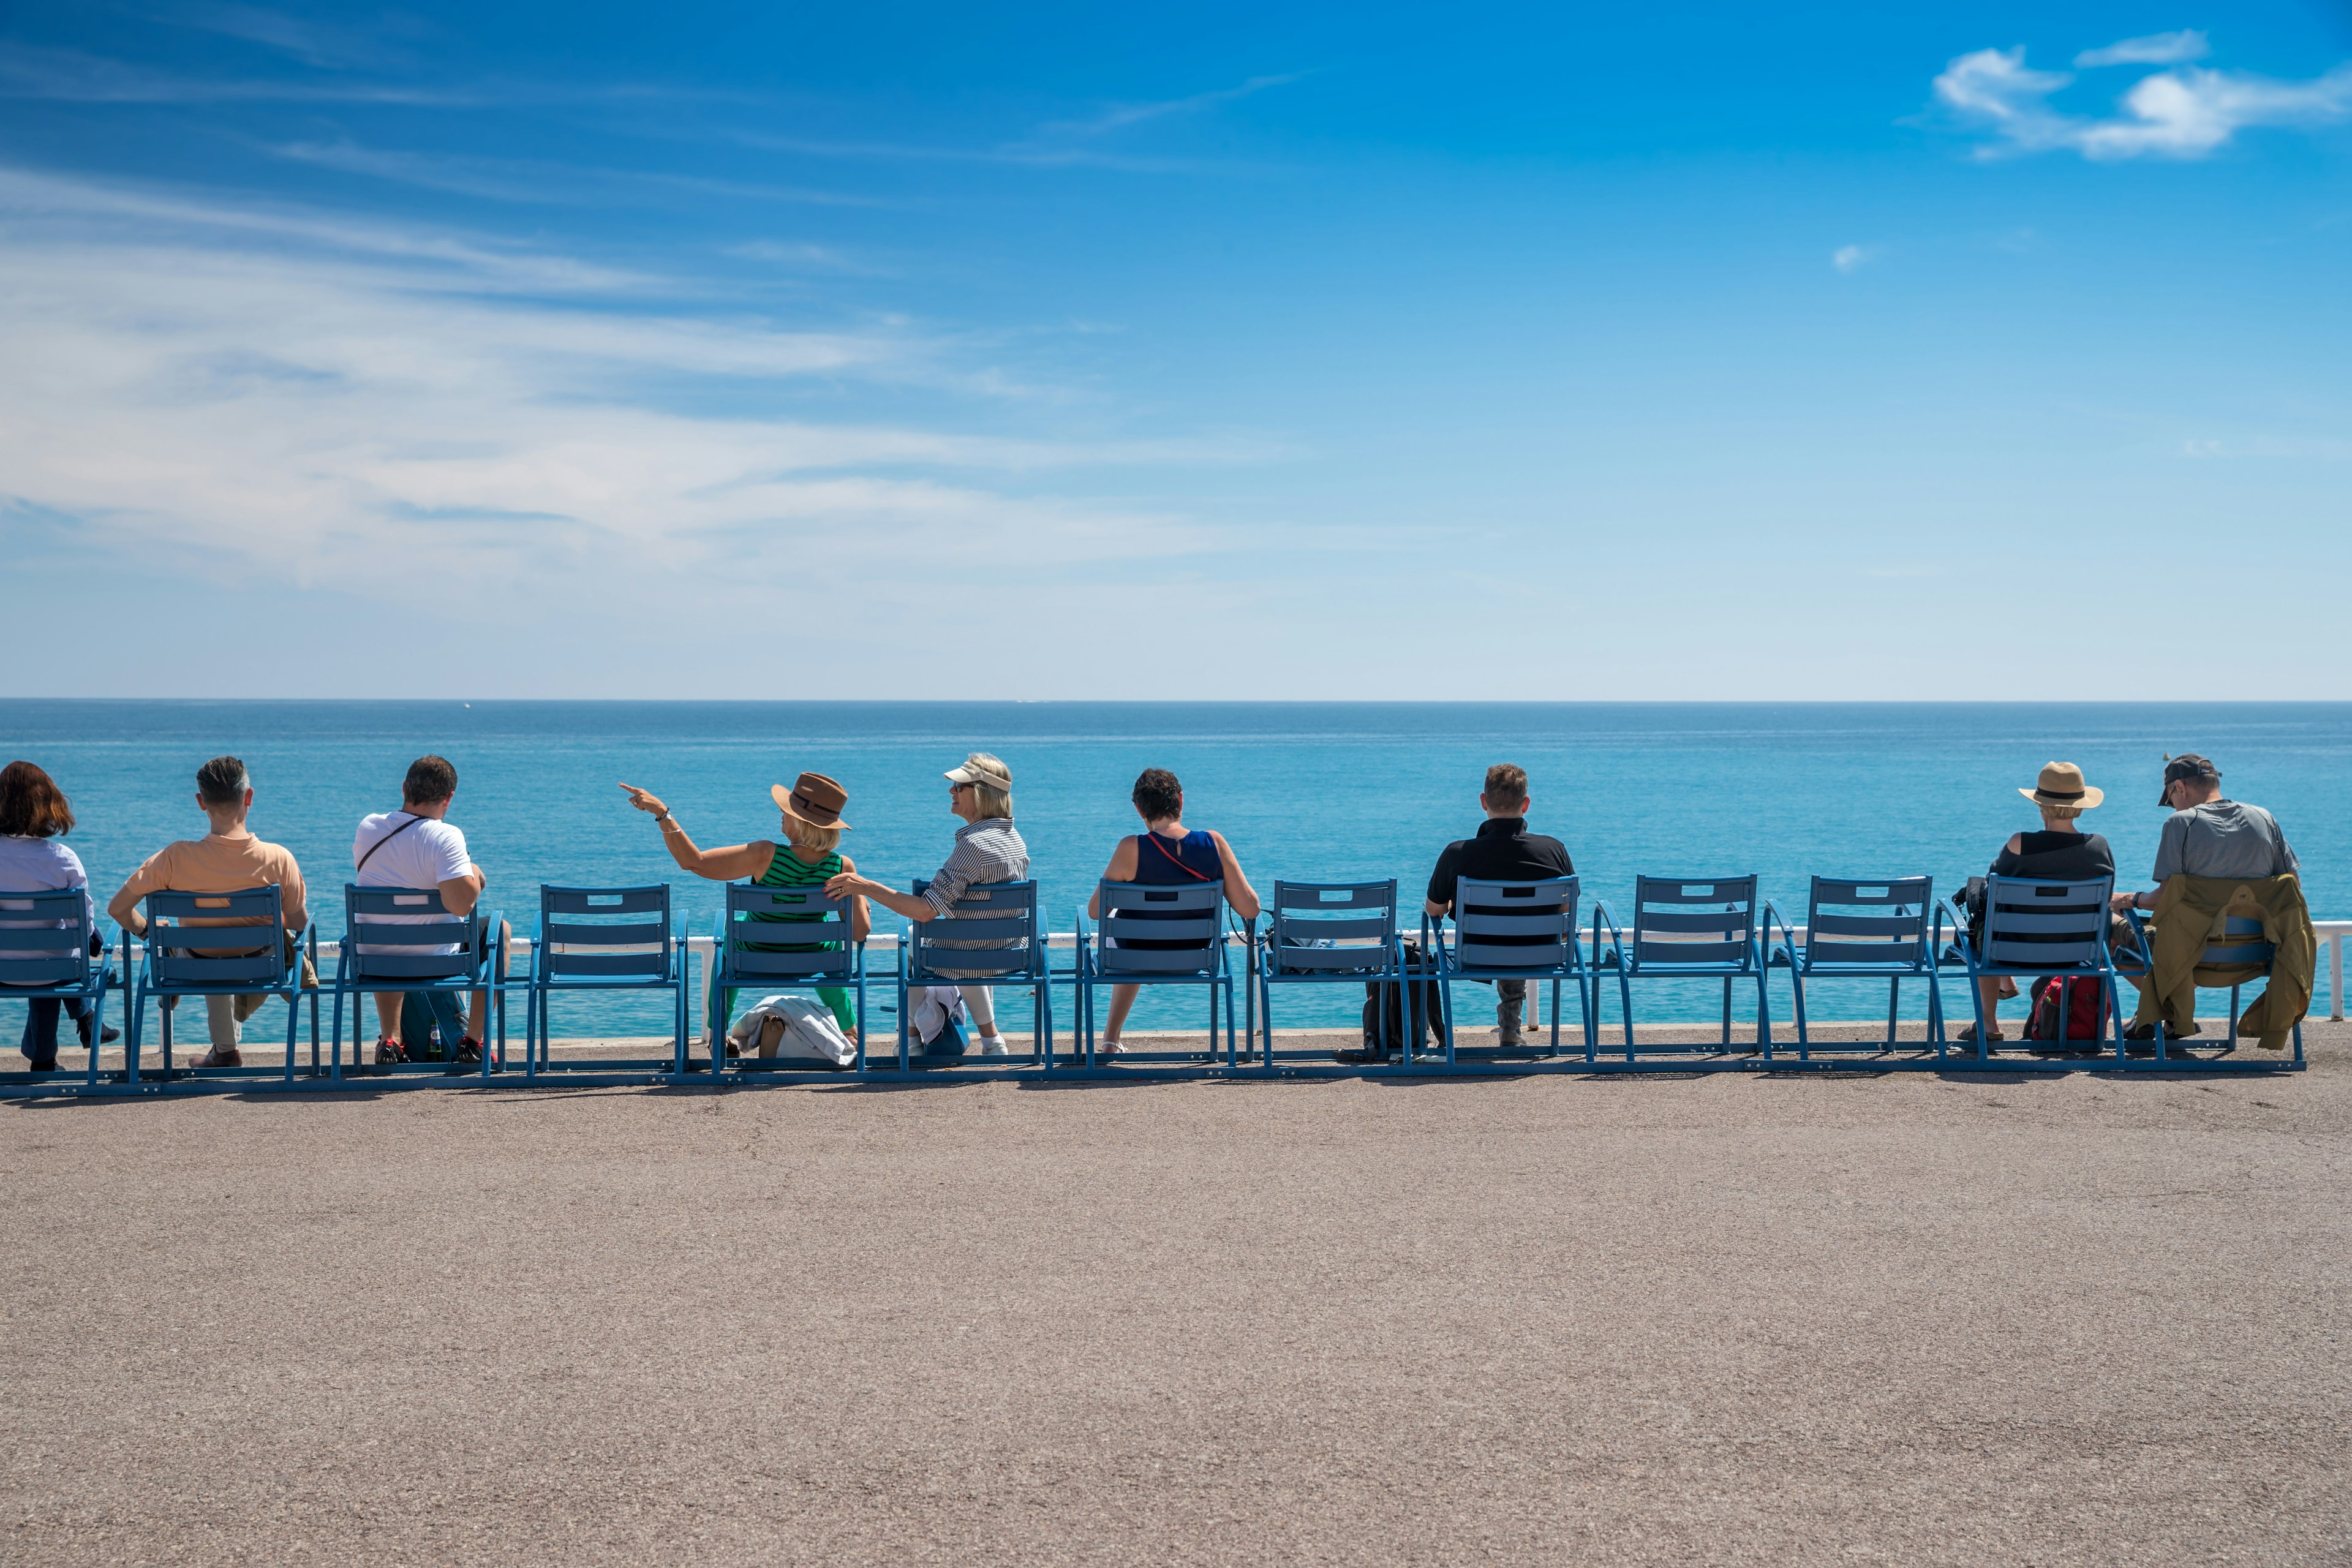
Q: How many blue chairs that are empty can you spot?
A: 4